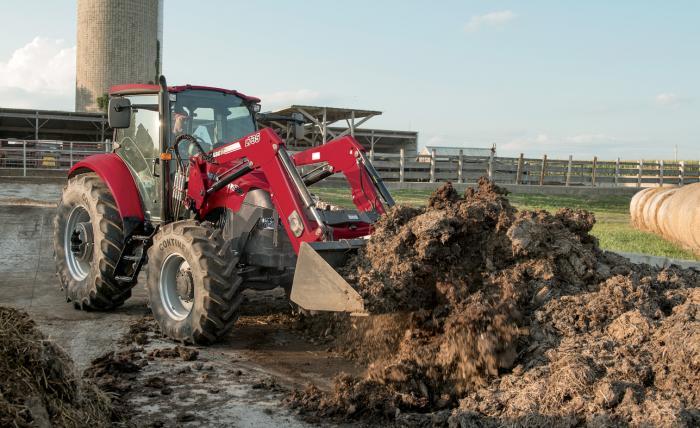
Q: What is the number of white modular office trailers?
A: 0